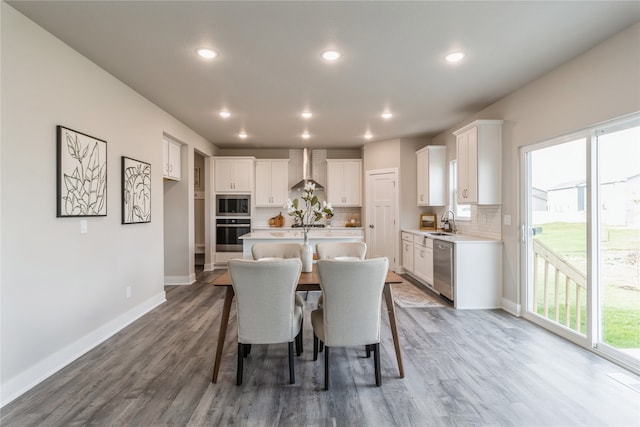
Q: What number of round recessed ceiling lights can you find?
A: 9